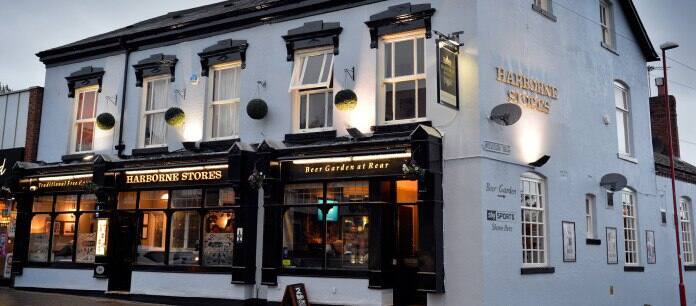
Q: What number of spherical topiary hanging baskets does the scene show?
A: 4